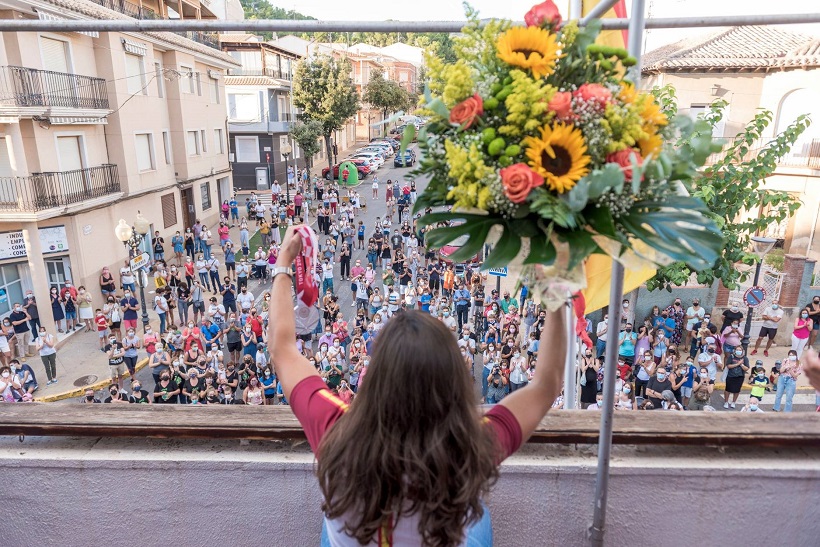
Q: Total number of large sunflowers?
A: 2